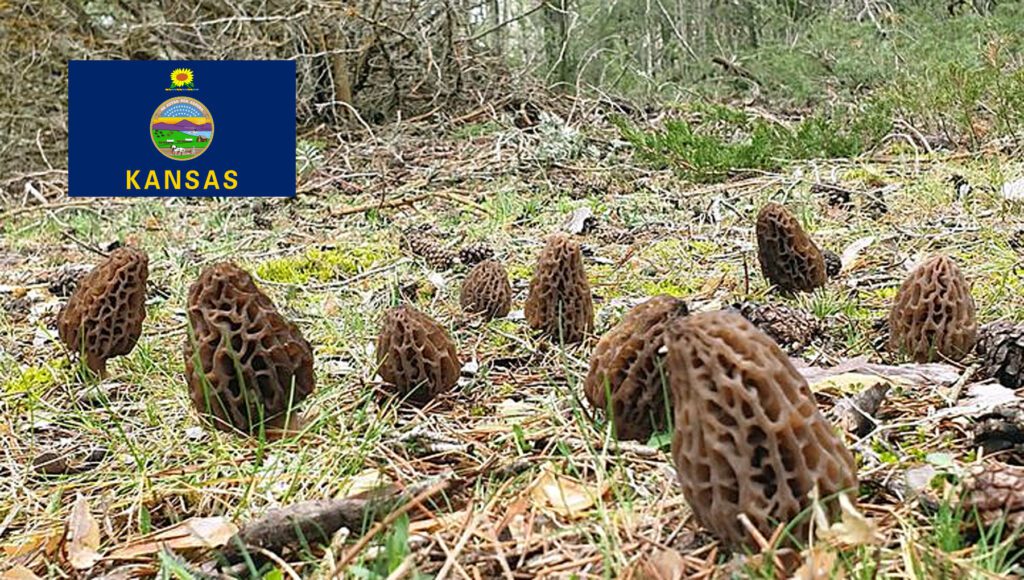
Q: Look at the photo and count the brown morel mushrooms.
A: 9